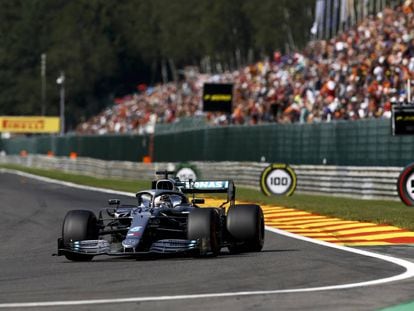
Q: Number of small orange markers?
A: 4